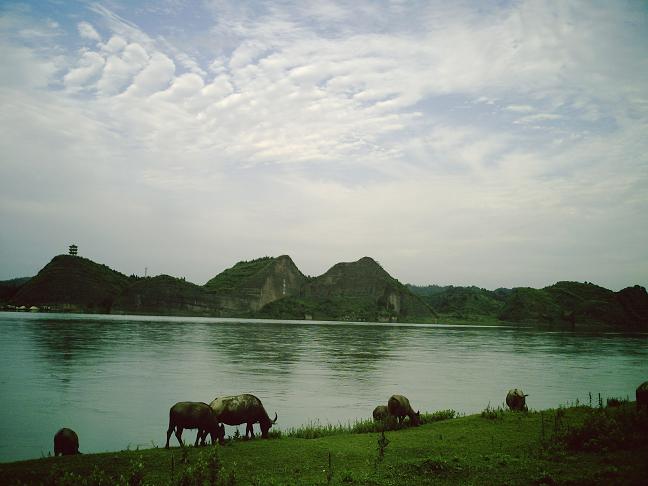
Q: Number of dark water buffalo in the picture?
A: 7